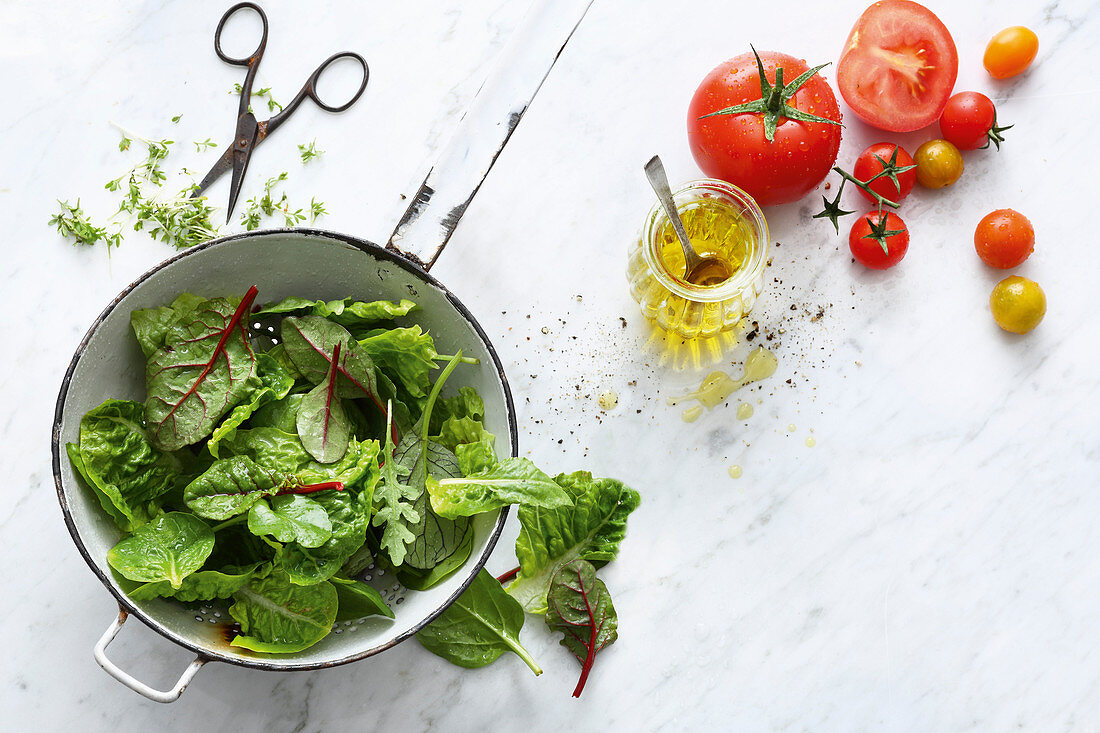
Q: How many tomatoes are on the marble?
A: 9